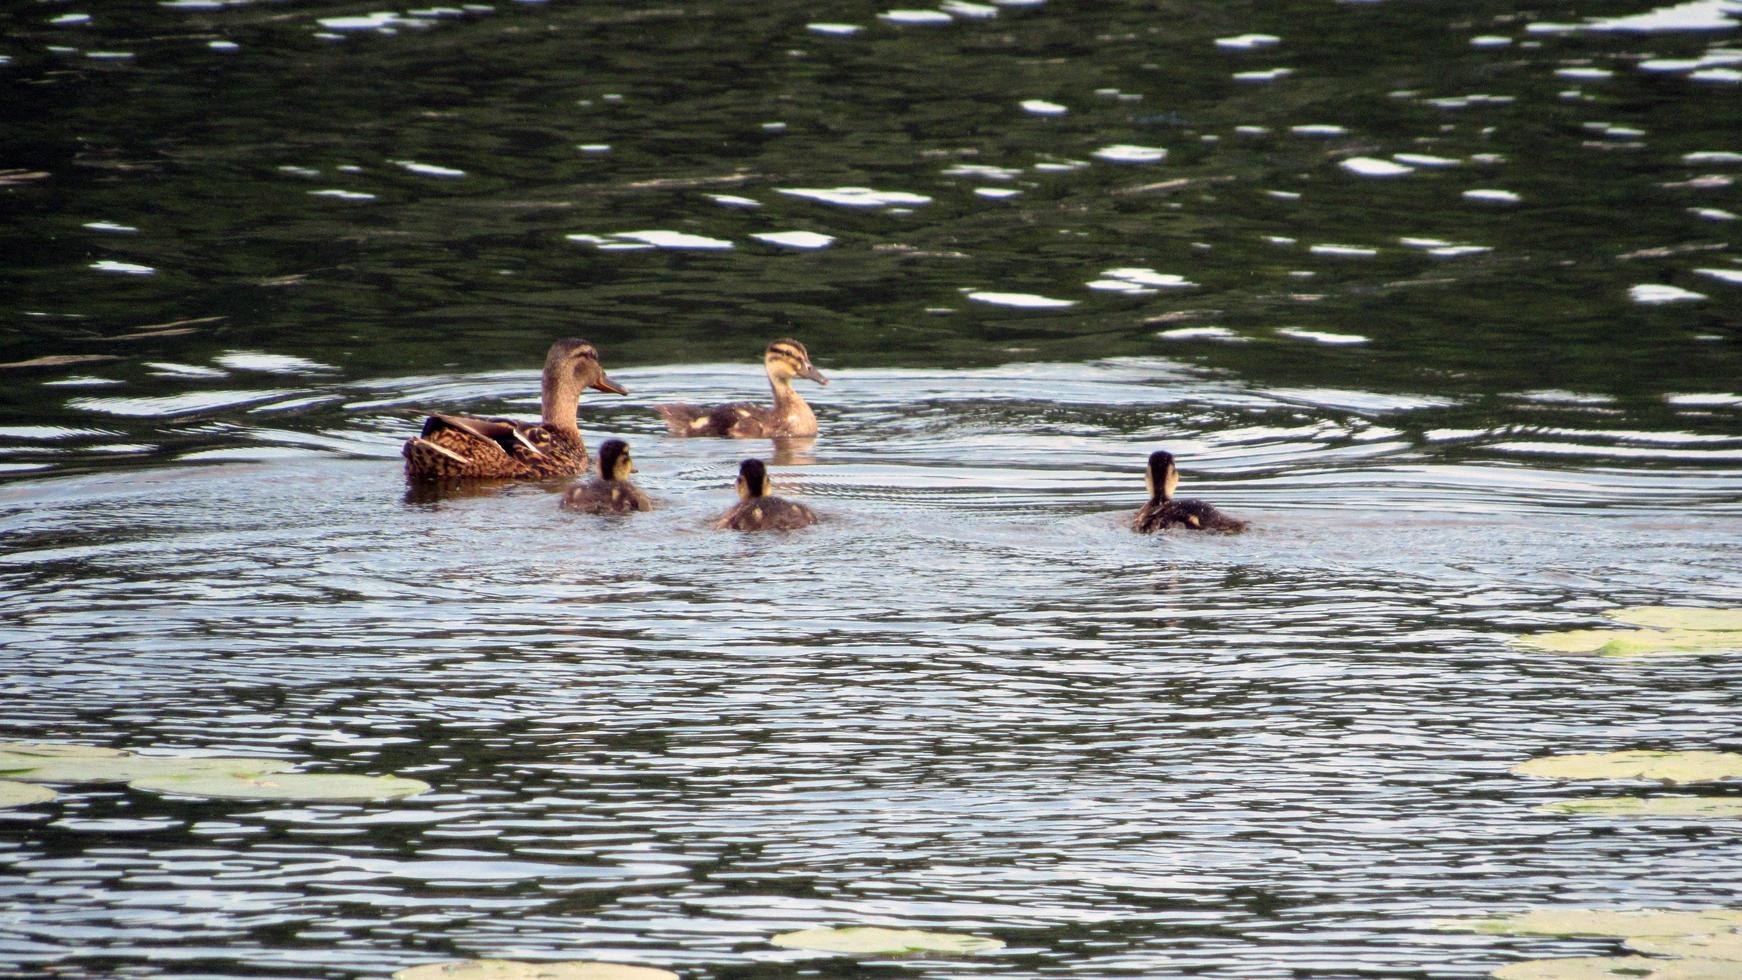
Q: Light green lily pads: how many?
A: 13